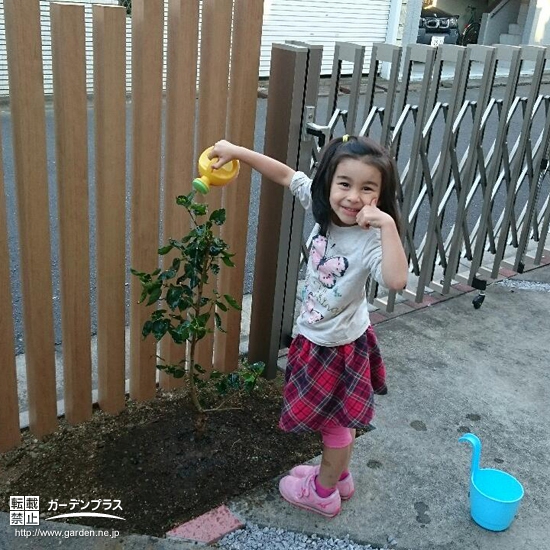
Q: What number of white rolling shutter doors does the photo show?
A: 2